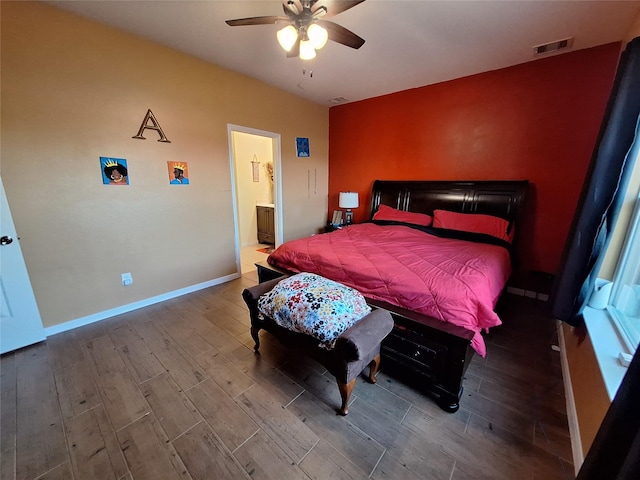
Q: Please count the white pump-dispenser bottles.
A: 0